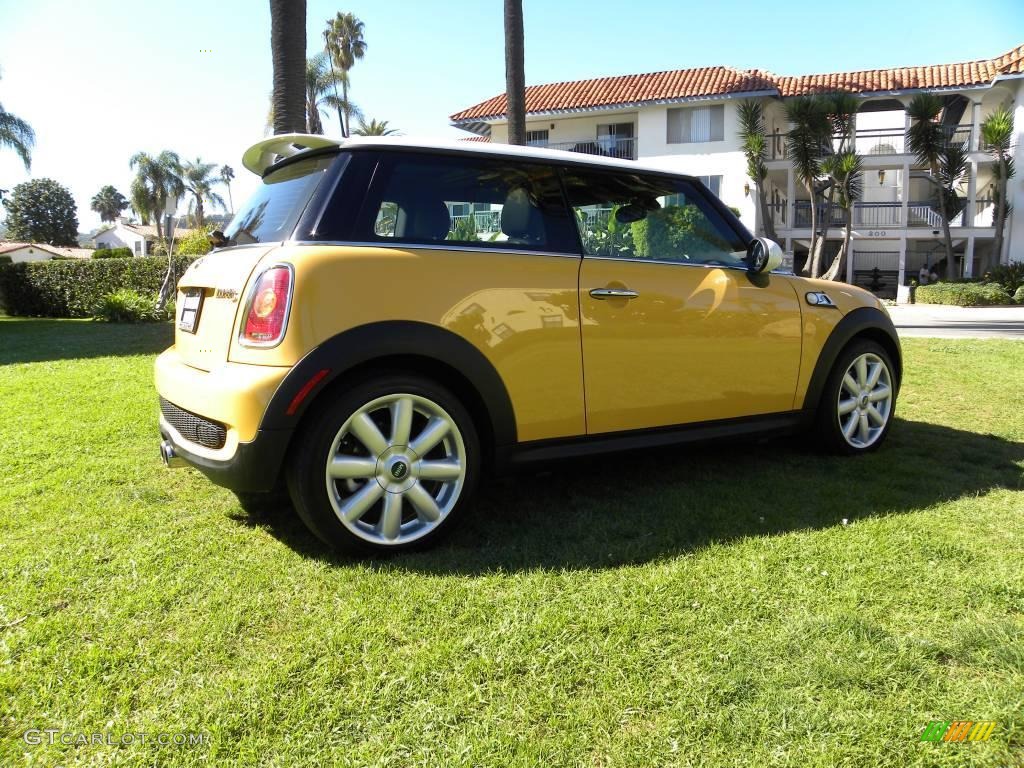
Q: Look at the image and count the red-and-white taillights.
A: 1